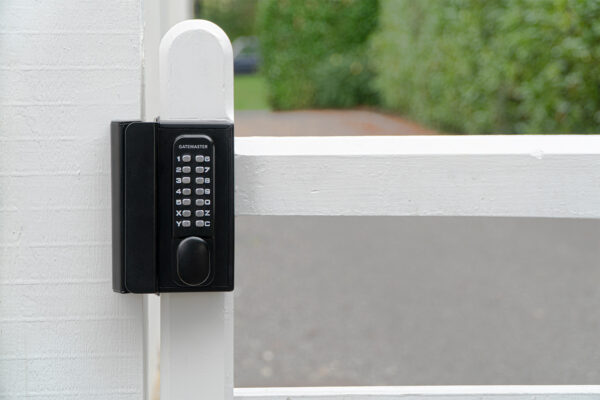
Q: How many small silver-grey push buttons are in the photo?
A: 14